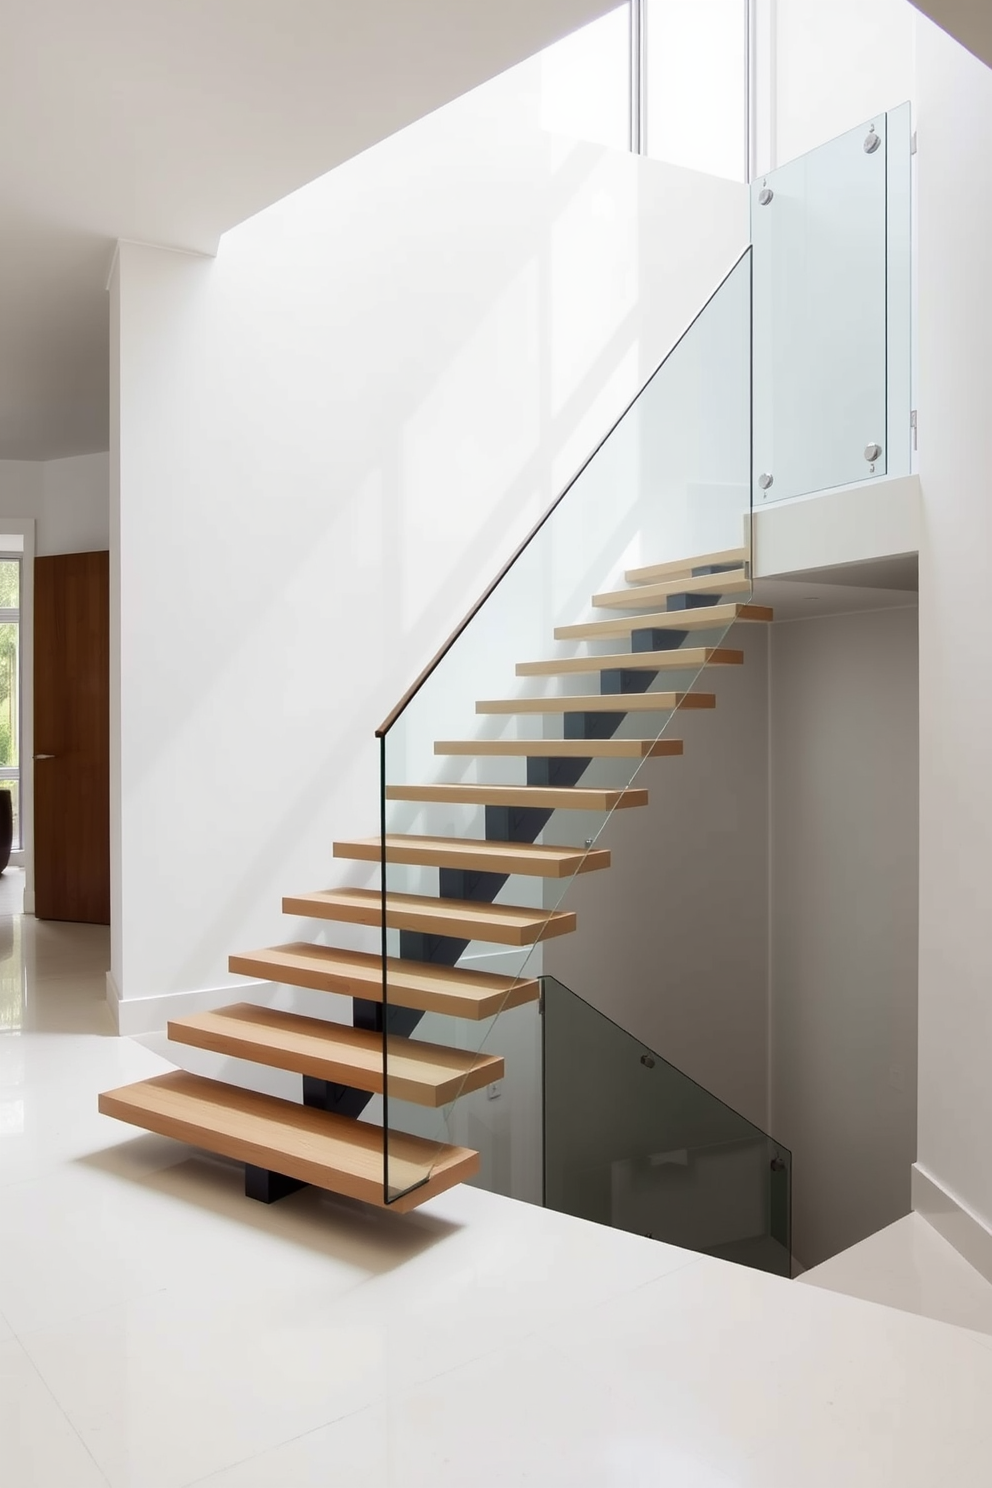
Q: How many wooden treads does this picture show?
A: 12